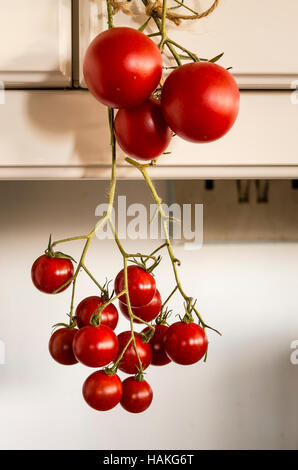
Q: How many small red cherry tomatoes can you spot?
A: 11